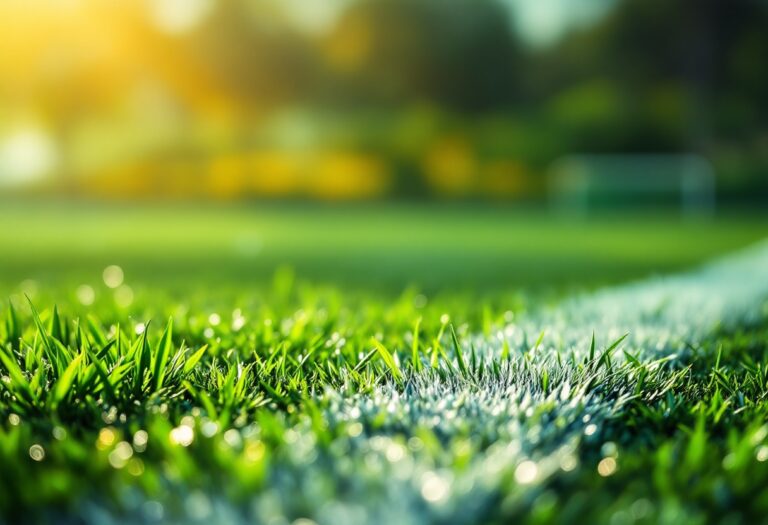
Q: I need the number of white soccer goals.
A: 1